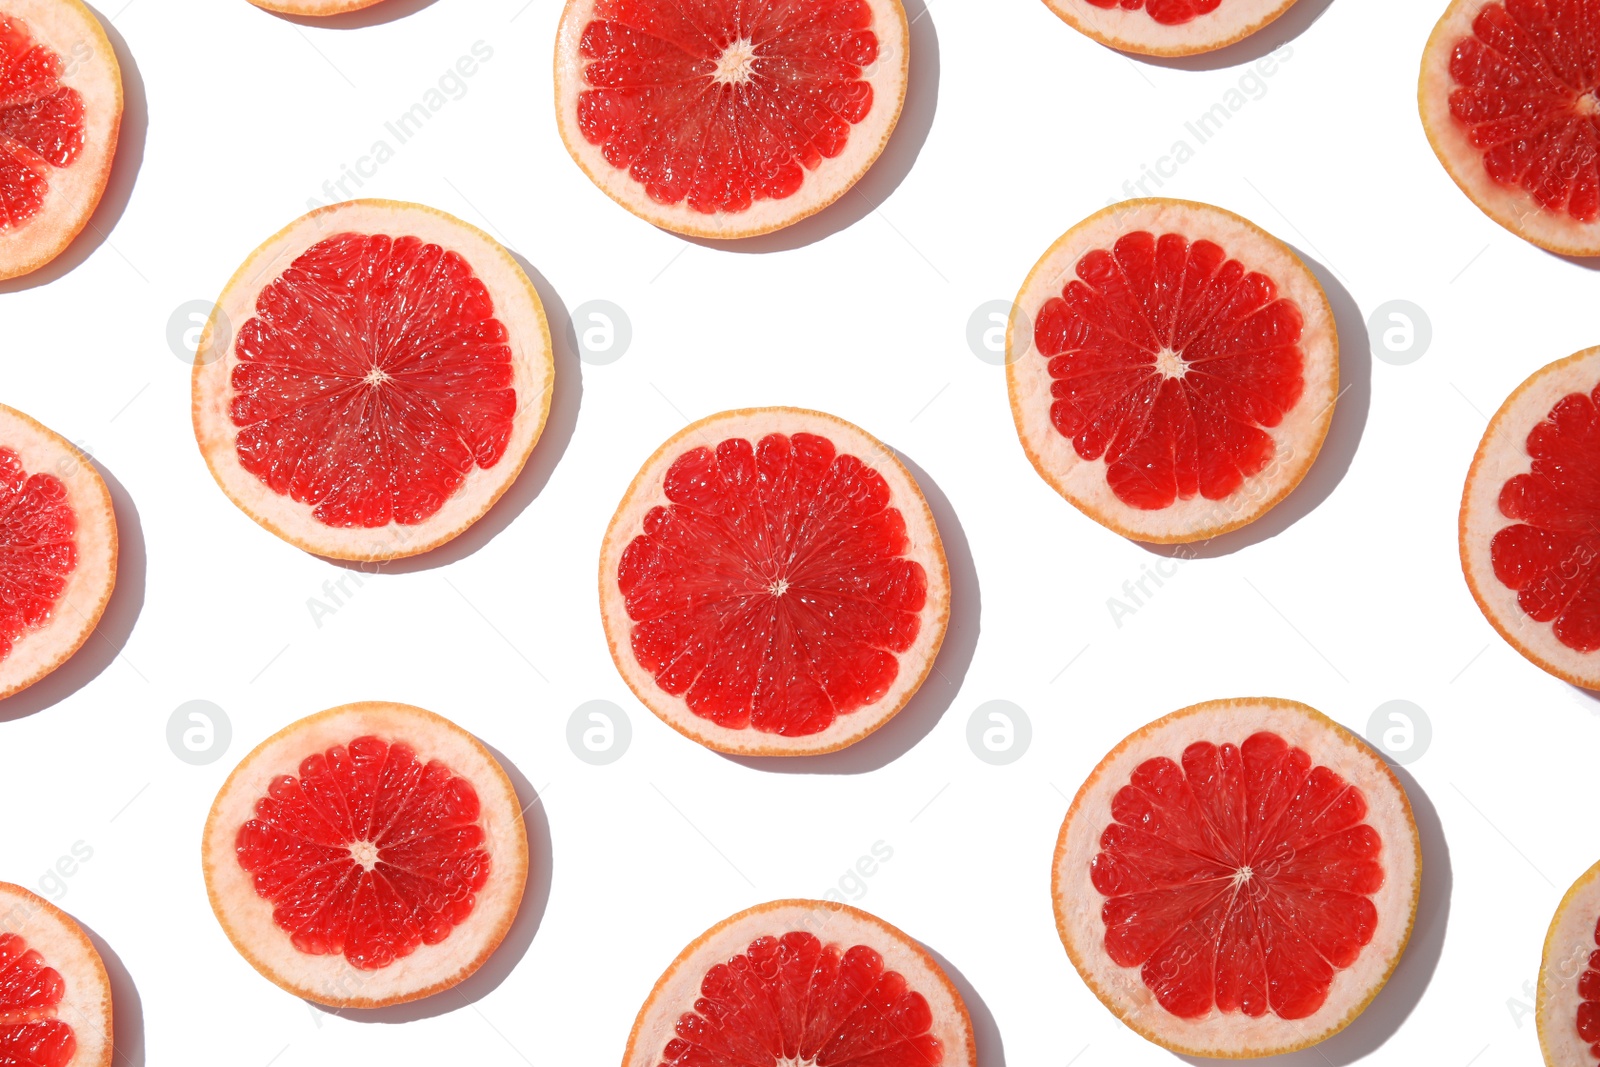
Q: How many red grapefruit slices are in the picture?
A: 15